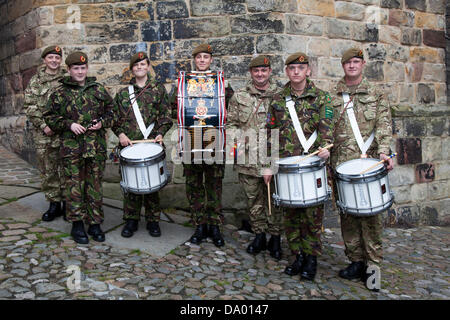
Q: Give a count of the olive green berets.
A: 7